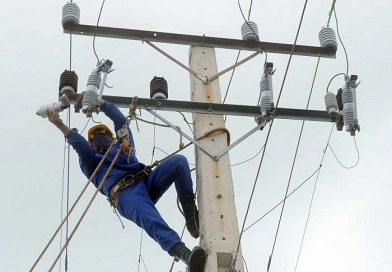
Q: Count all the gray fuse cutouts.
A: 3